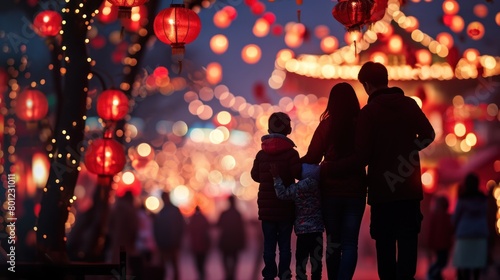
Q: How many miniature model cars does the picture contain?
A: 0